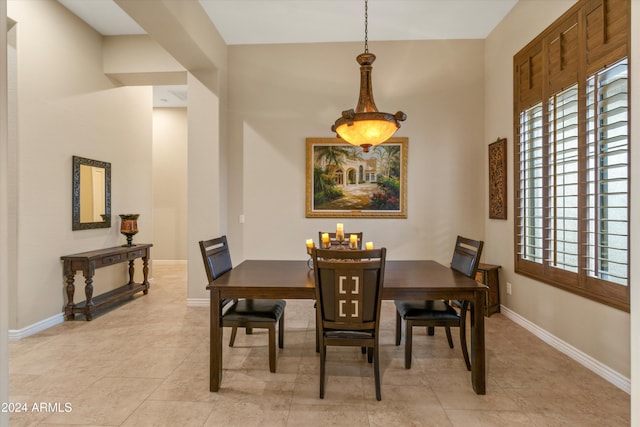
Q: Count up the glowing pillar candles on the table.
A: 5